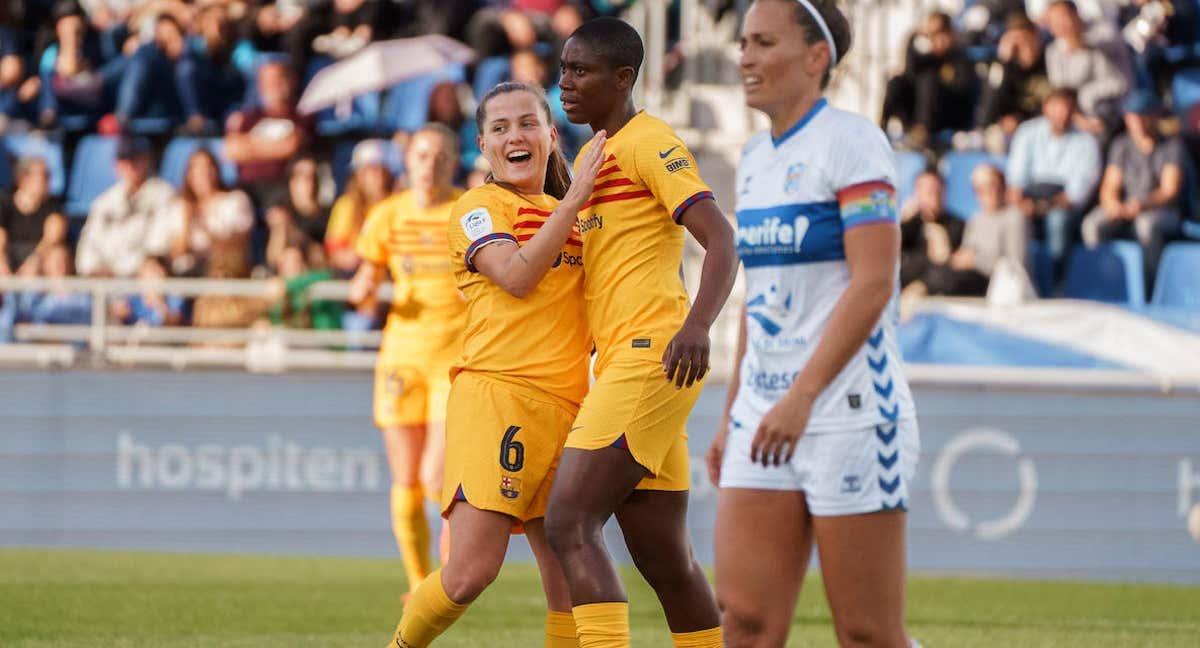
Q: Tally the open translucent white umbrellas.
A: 1